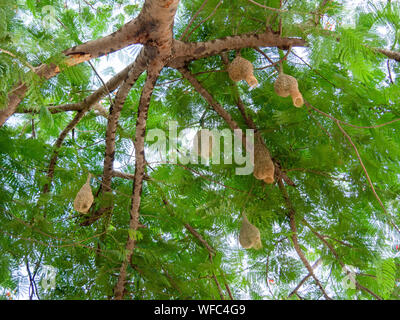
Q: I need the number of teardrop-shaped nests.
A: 6